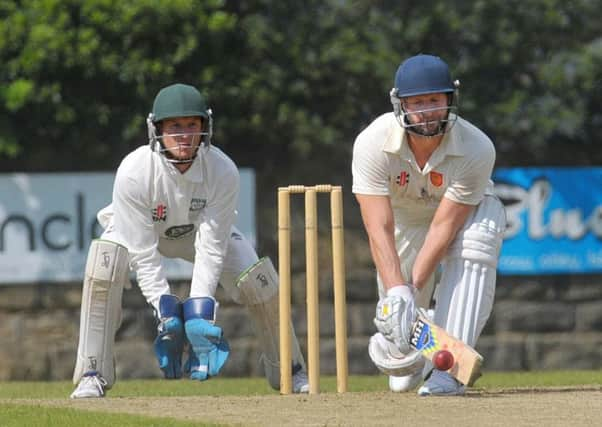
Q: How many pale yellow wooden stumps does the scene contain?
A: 3